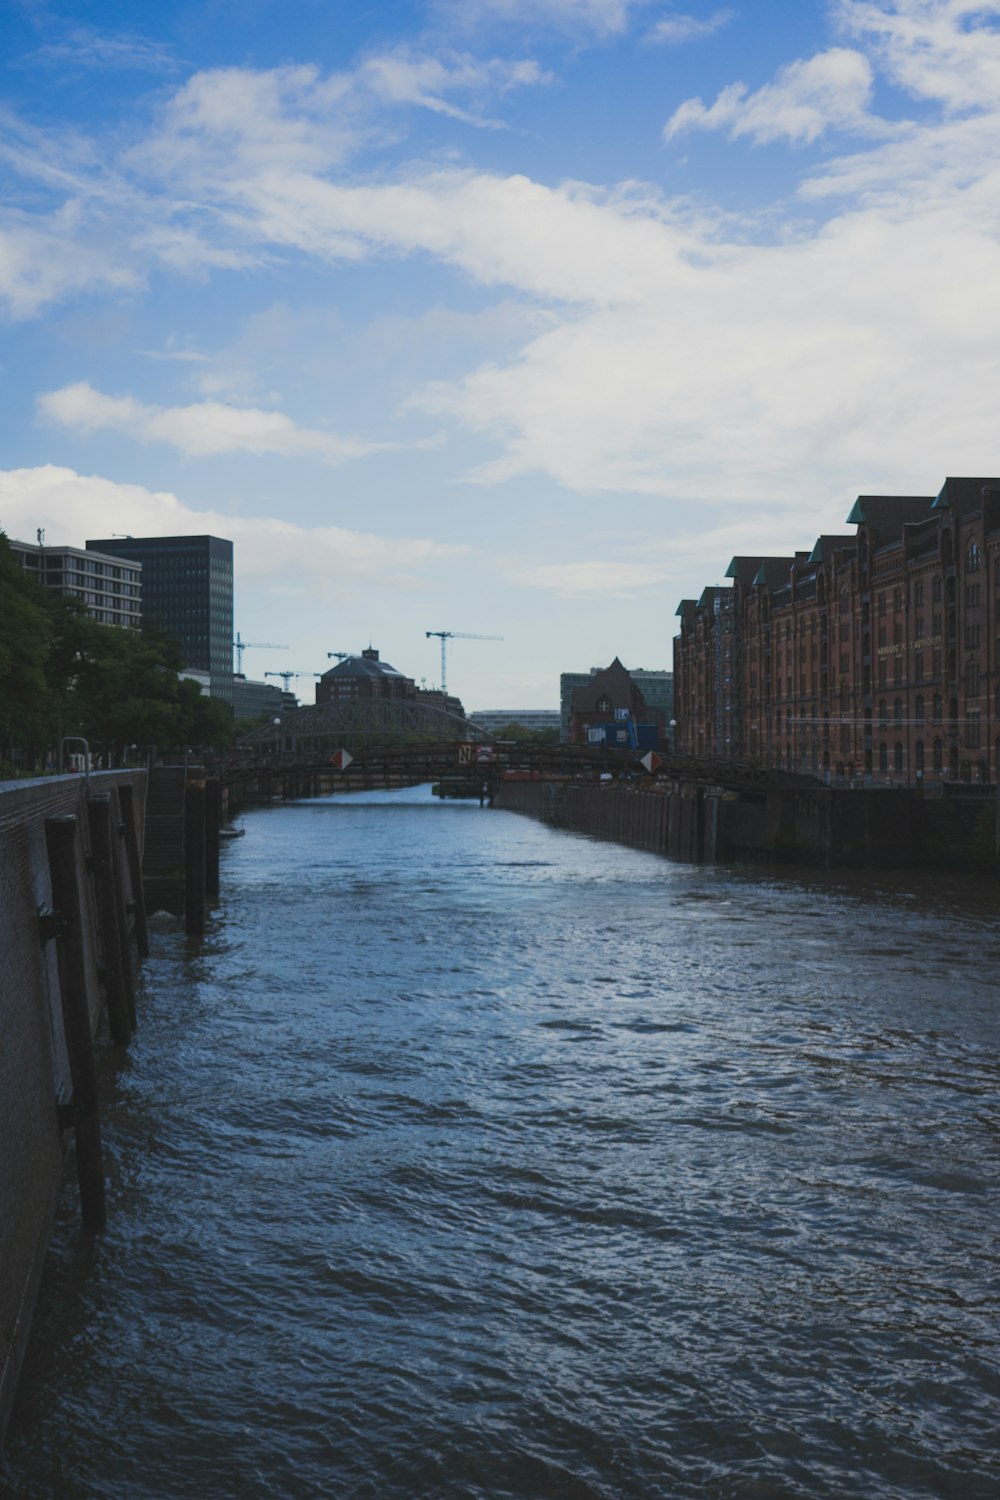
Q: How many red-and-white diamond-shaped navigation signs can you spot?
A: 2